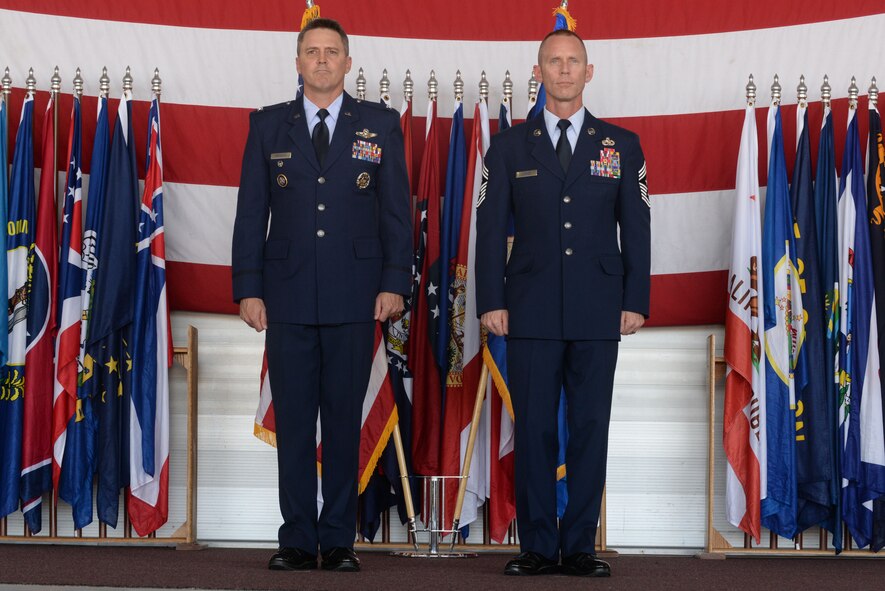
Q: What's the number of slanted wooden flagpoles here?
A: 2